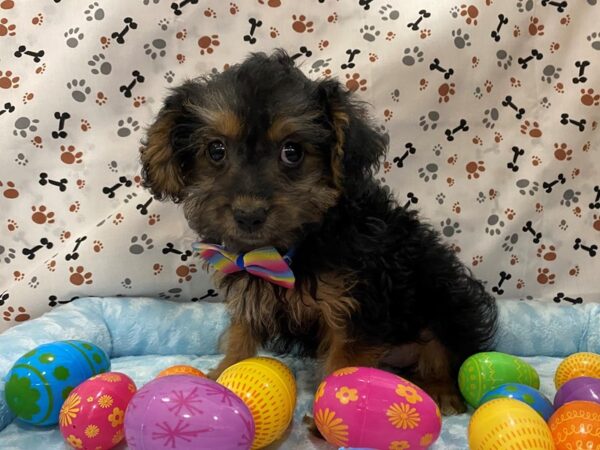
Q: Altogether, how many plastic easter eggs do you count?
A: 12